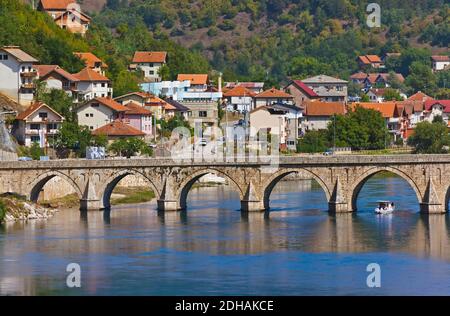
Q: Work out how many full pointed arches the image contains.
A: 5